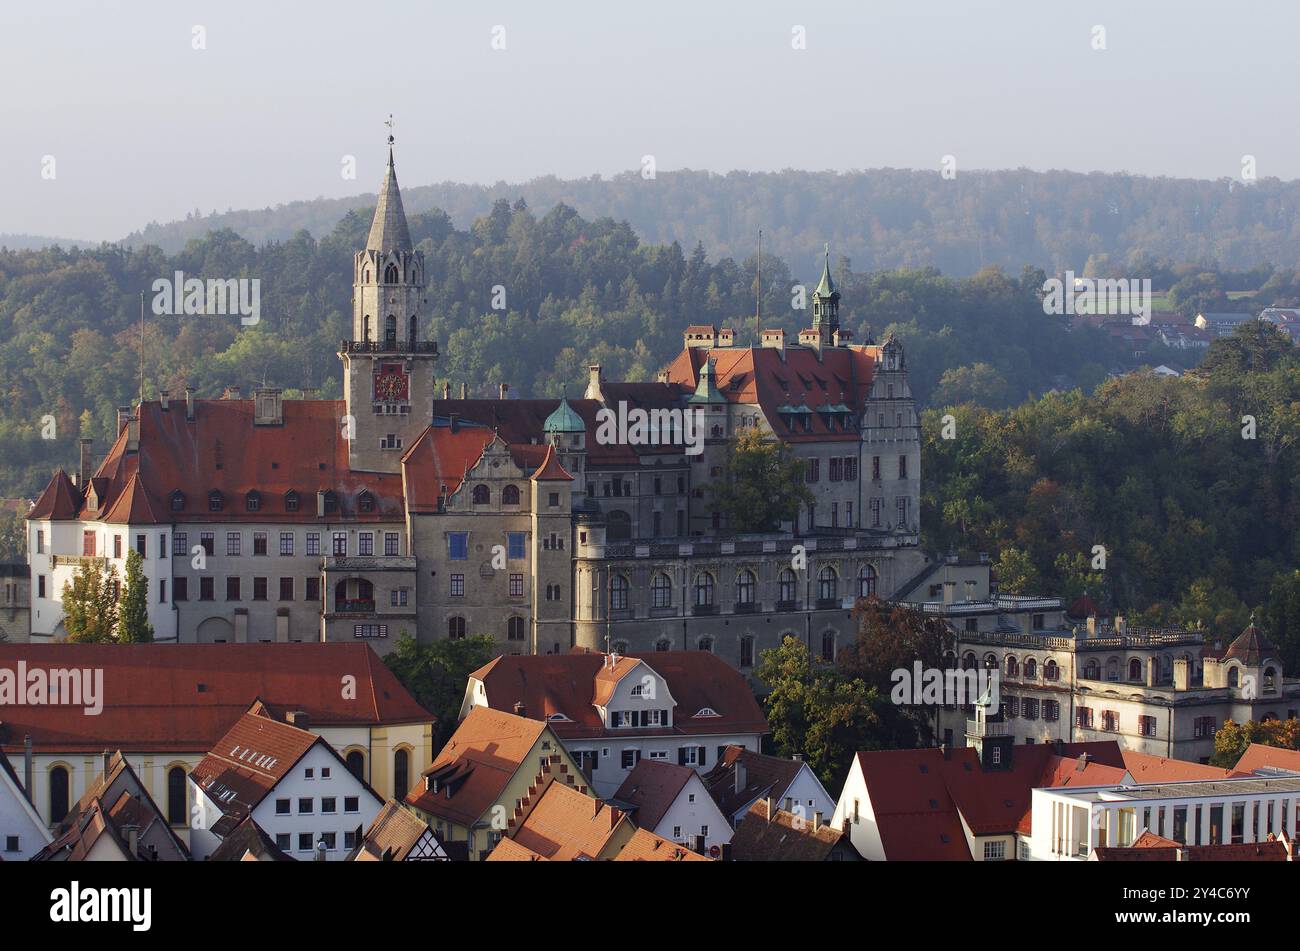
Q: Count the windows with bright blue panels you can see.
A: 2